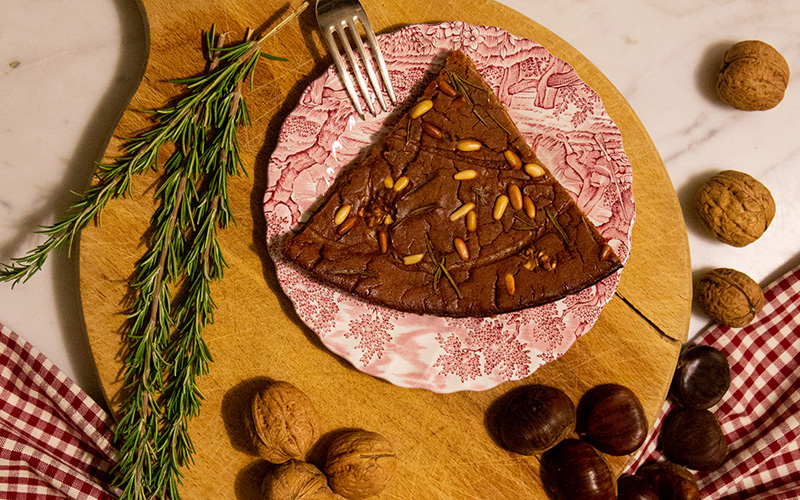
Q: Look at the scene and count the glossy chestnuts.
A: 7